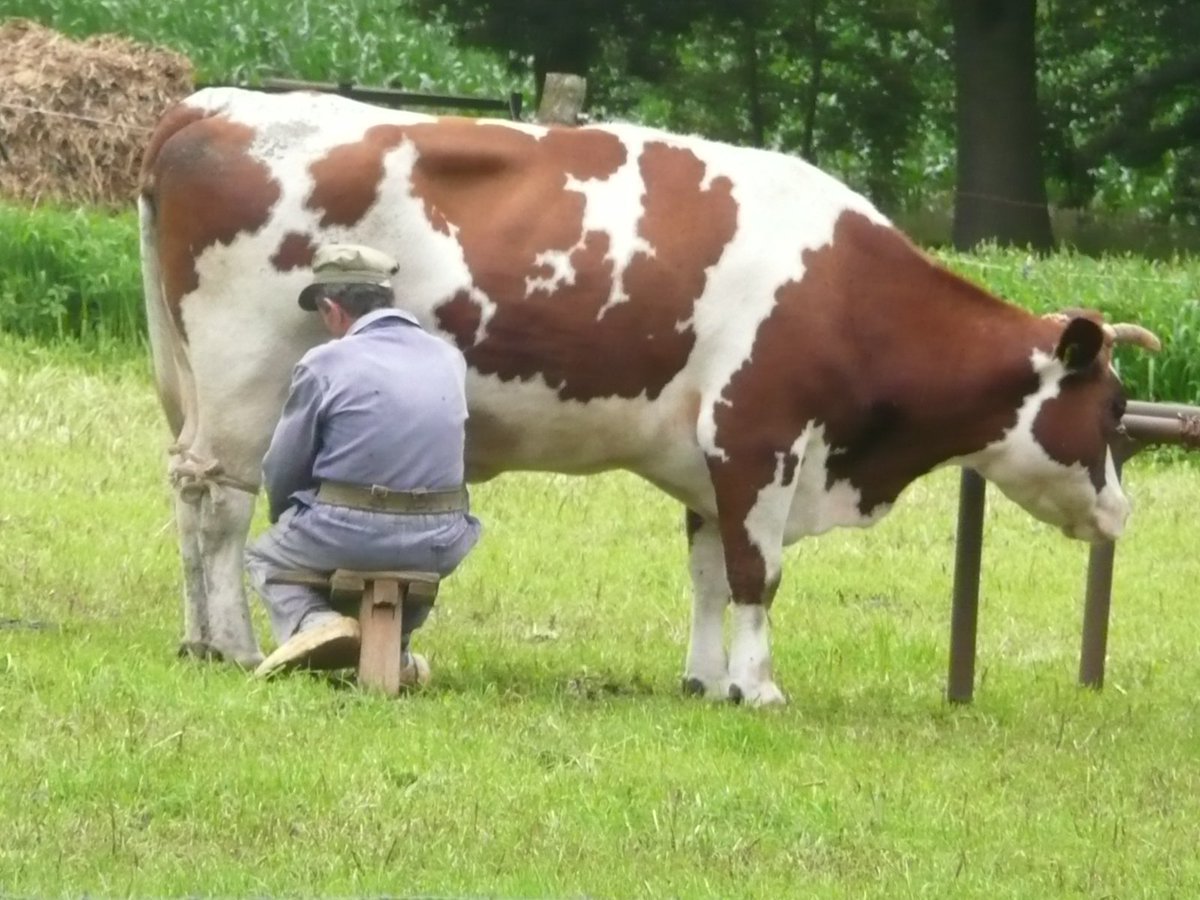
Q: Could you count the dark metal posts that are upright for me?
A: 2